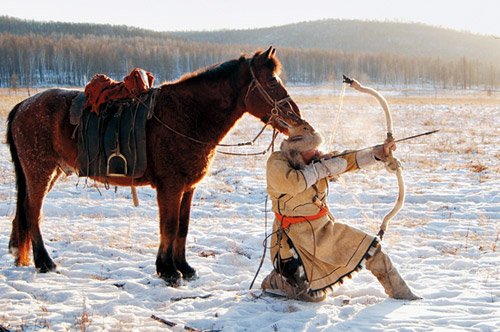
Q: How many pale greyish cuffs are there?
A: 2